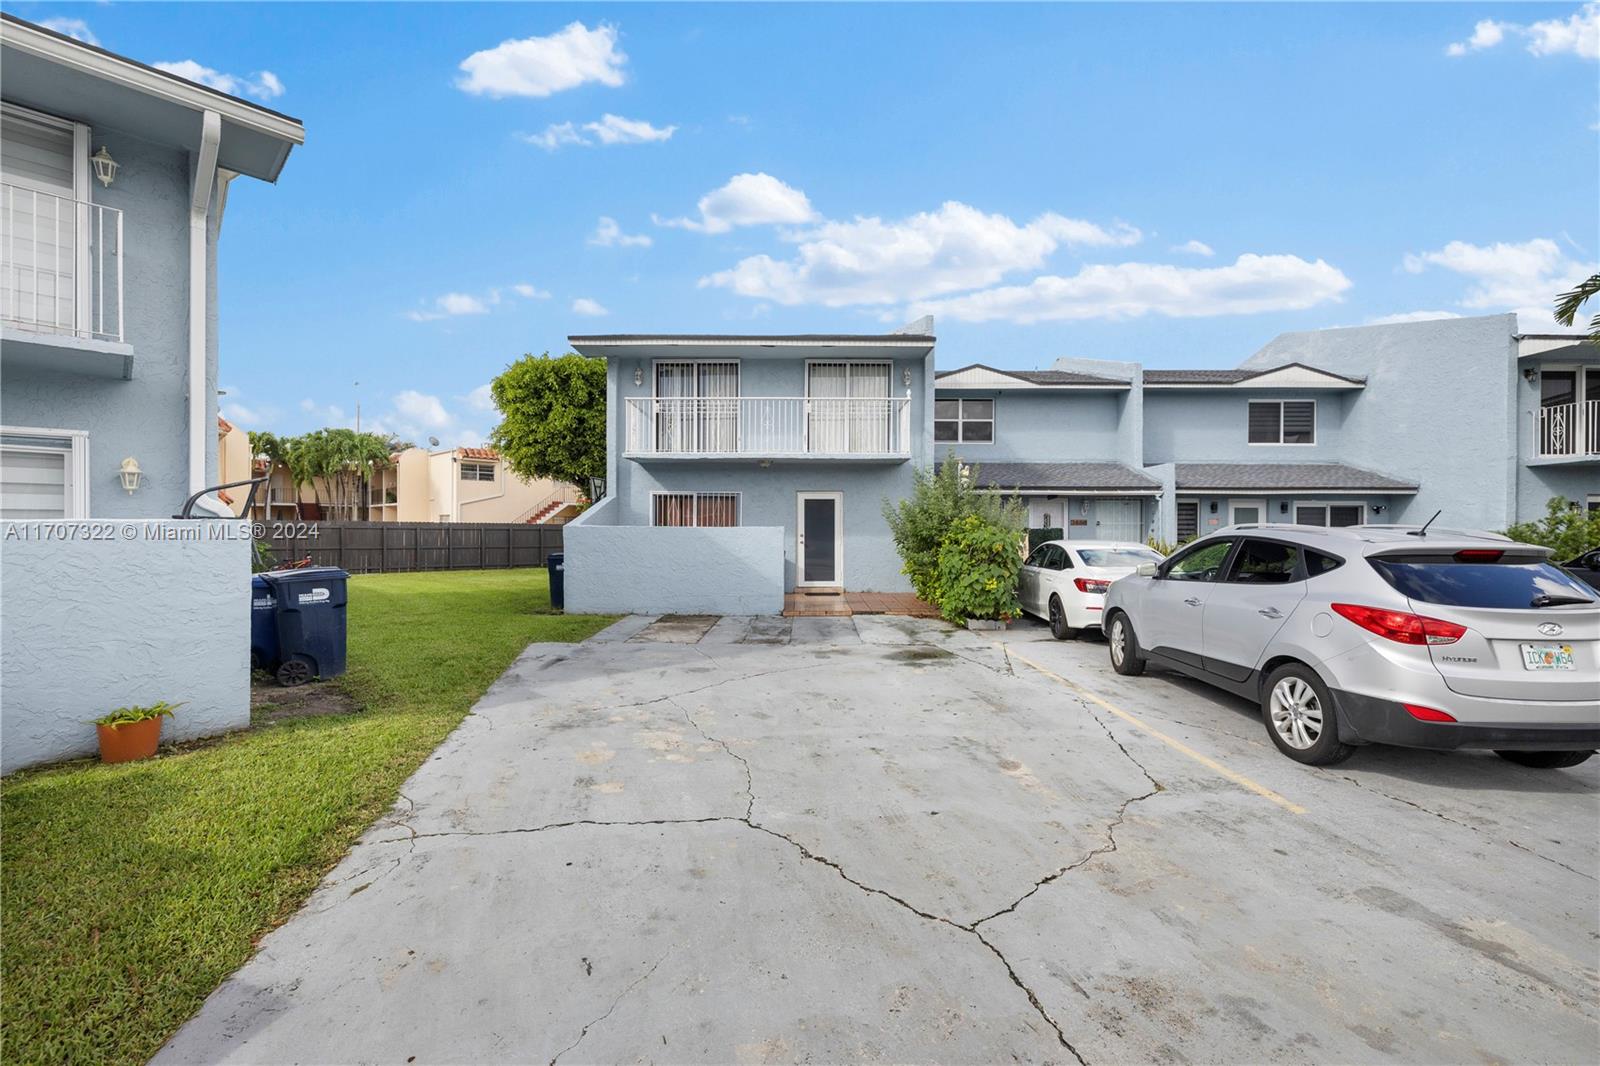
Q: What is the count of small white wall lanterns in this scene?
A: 4